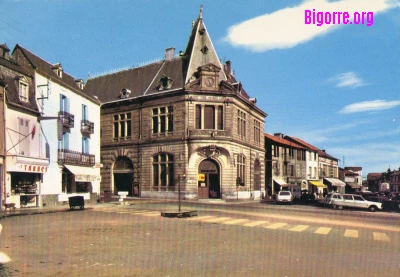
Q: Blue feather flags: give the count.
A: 0